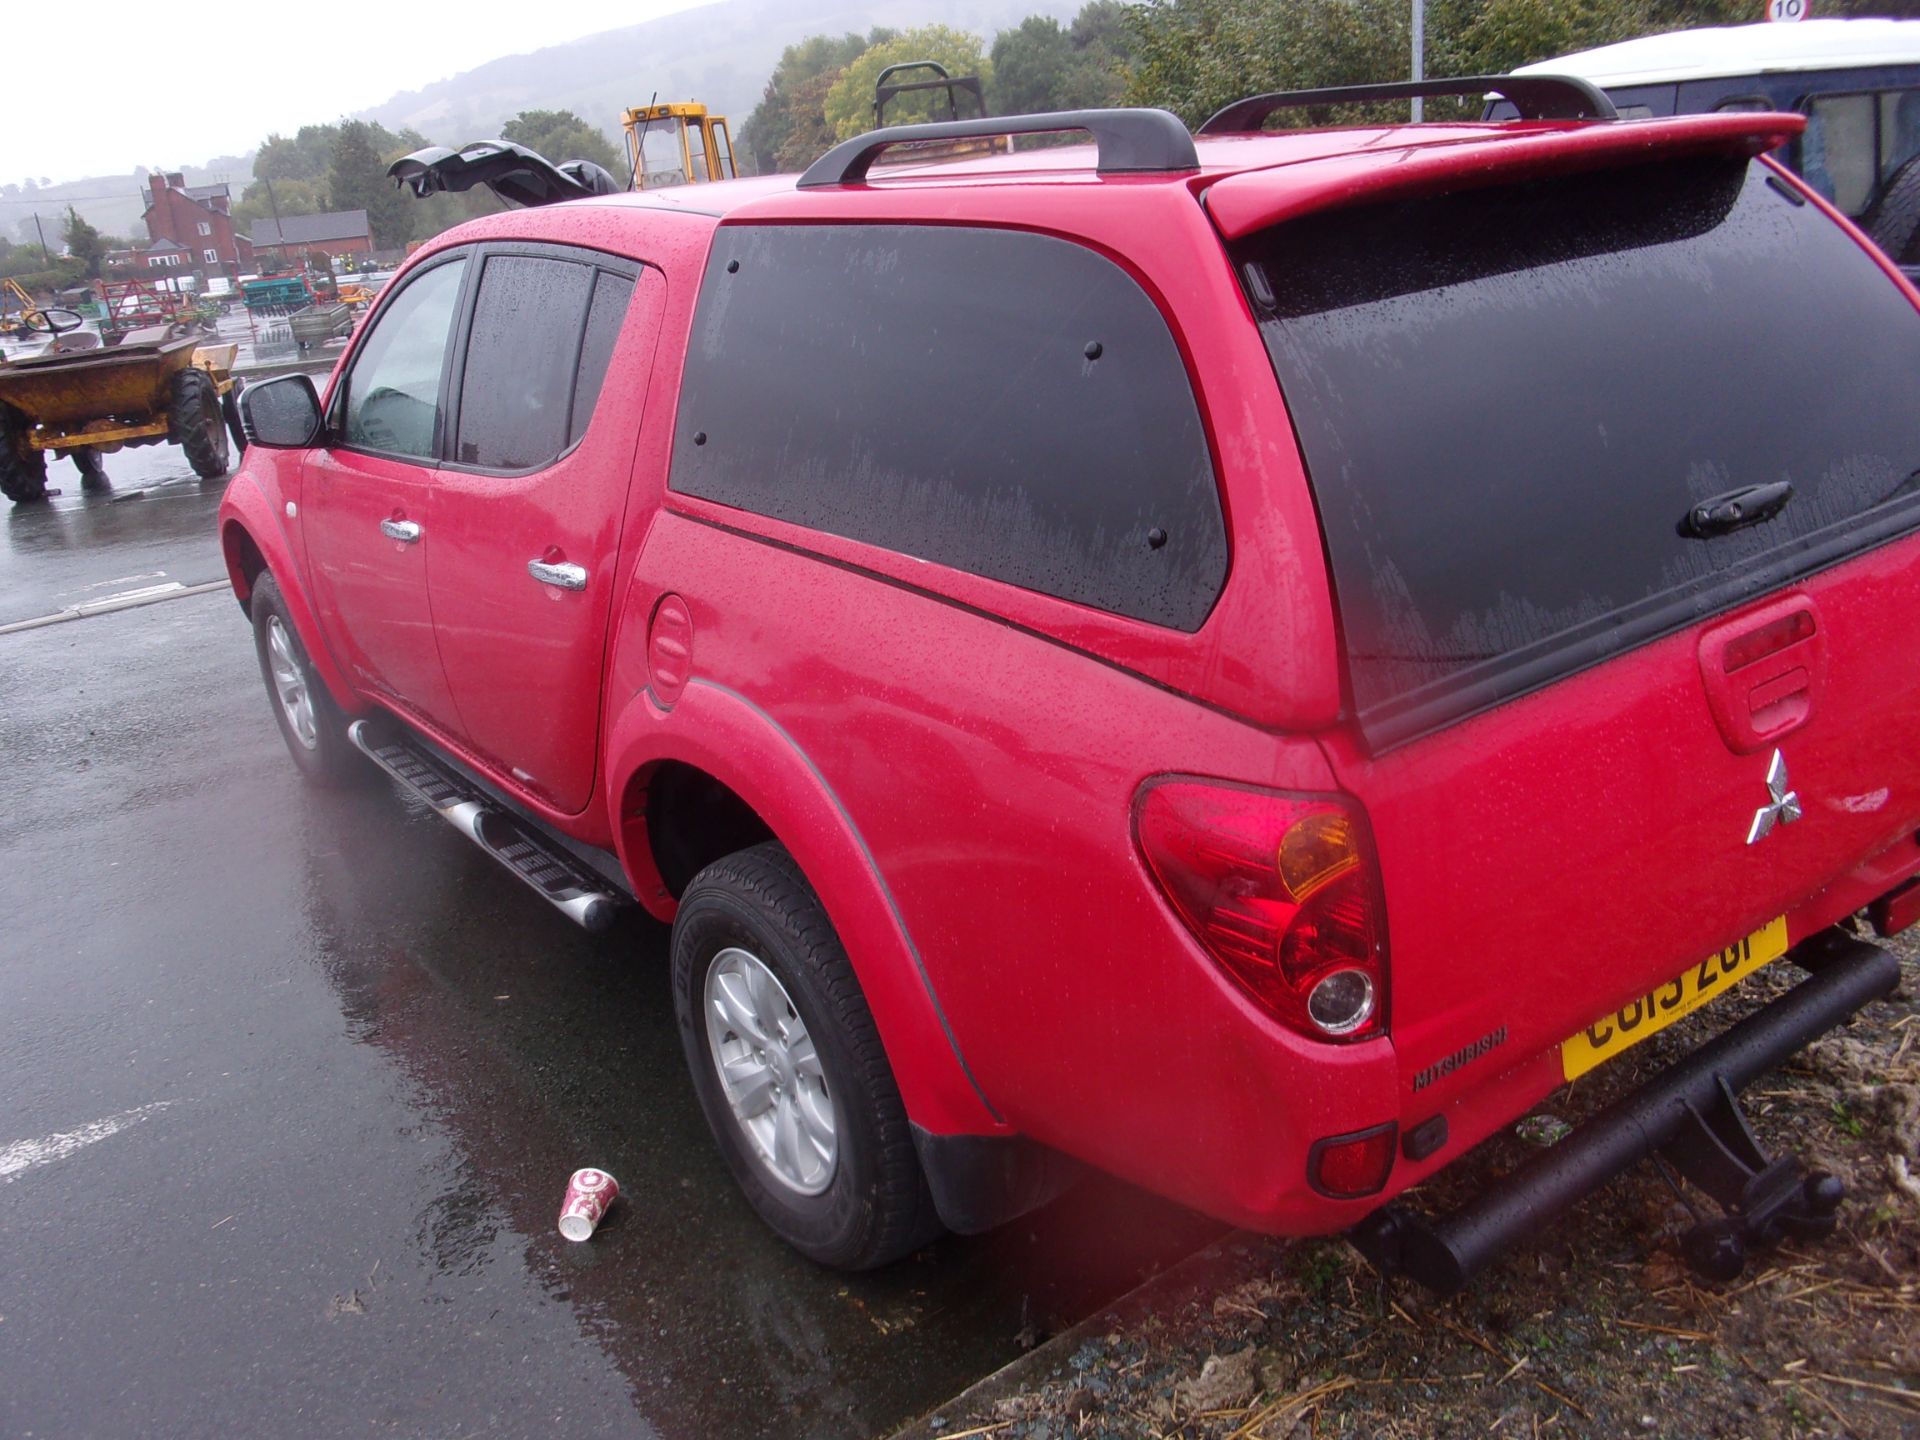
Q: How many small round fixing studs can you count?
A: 4